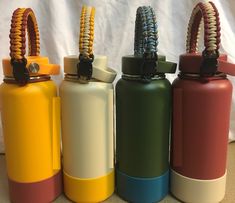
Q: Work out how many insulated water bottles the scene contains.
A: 4